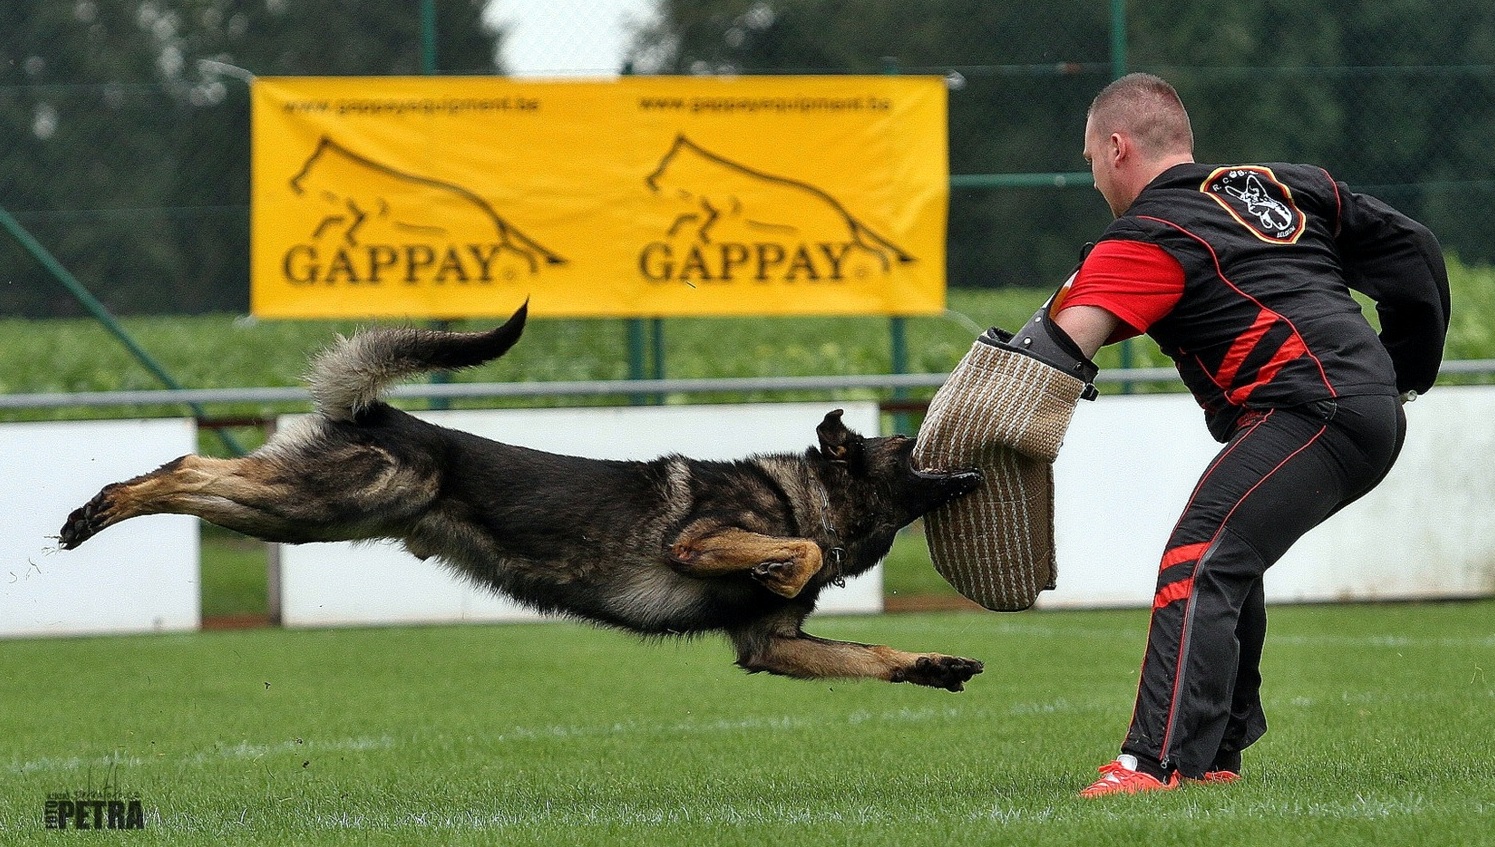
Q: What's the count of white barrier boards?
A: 3